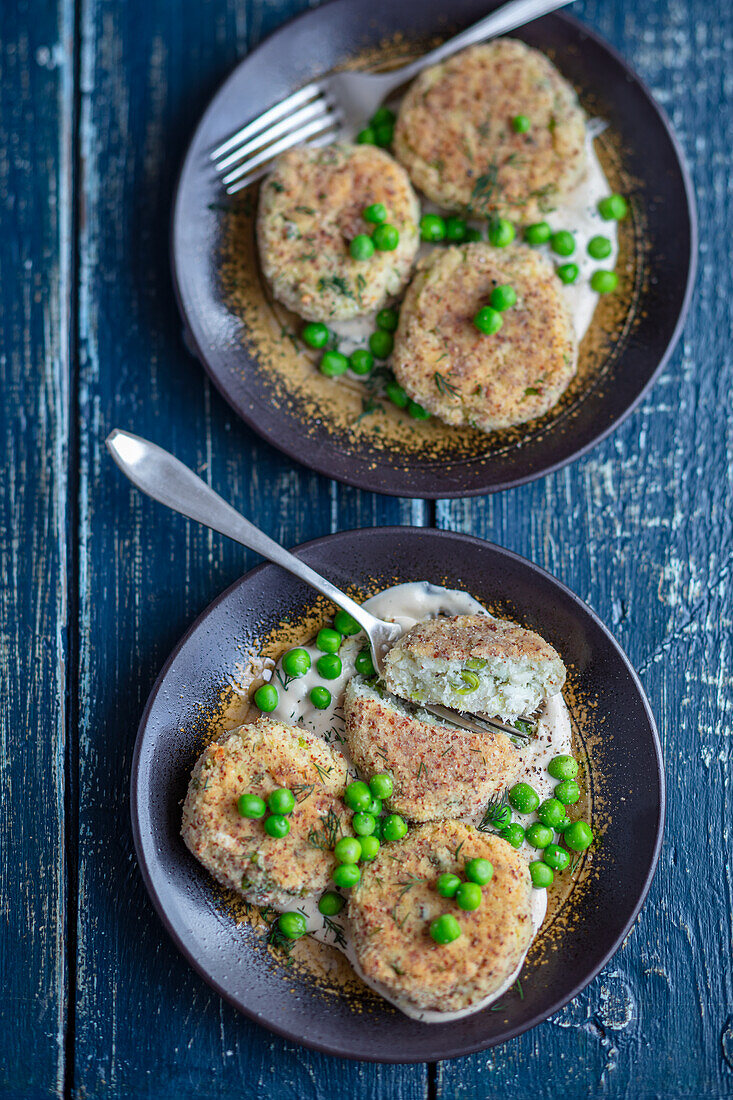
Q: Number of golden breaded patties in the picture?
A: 6